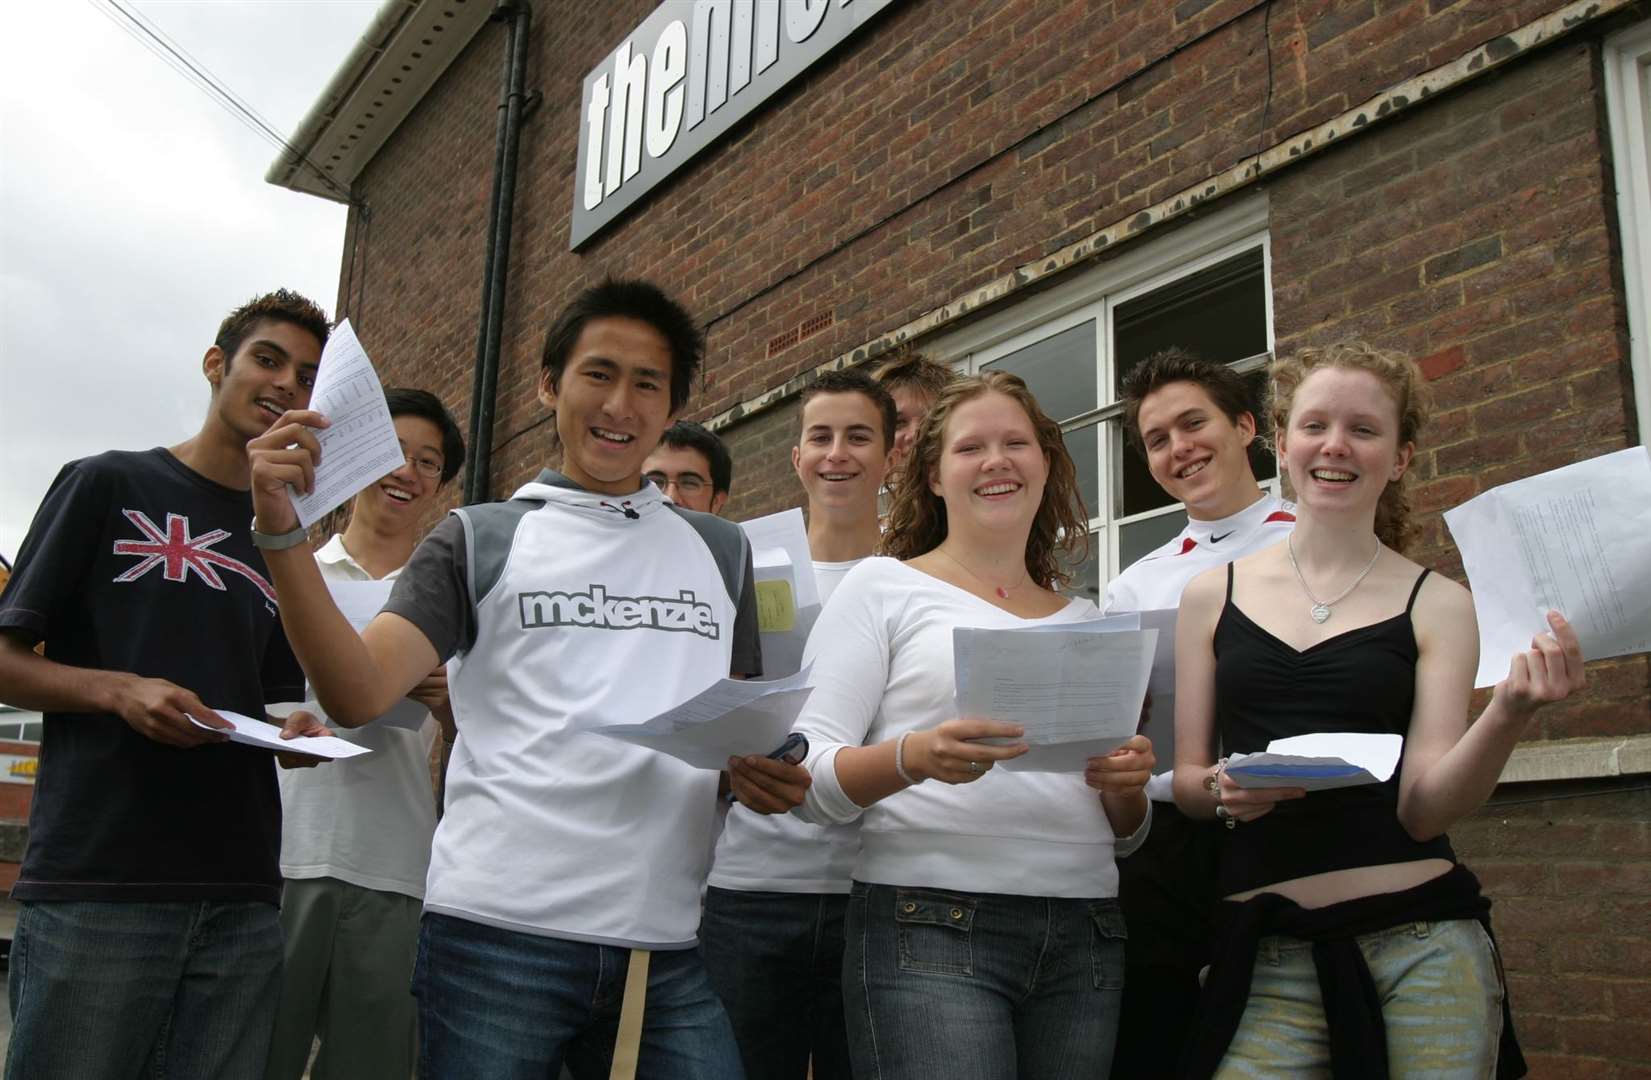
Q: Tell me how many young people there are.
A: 9